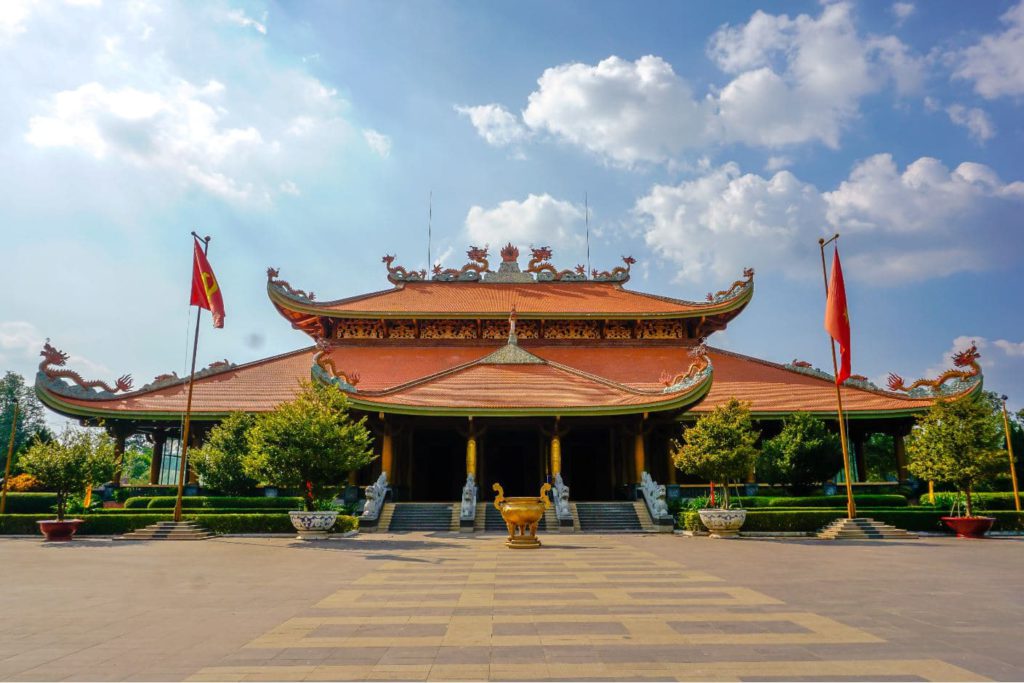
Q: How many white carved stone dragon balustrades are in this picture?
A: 4